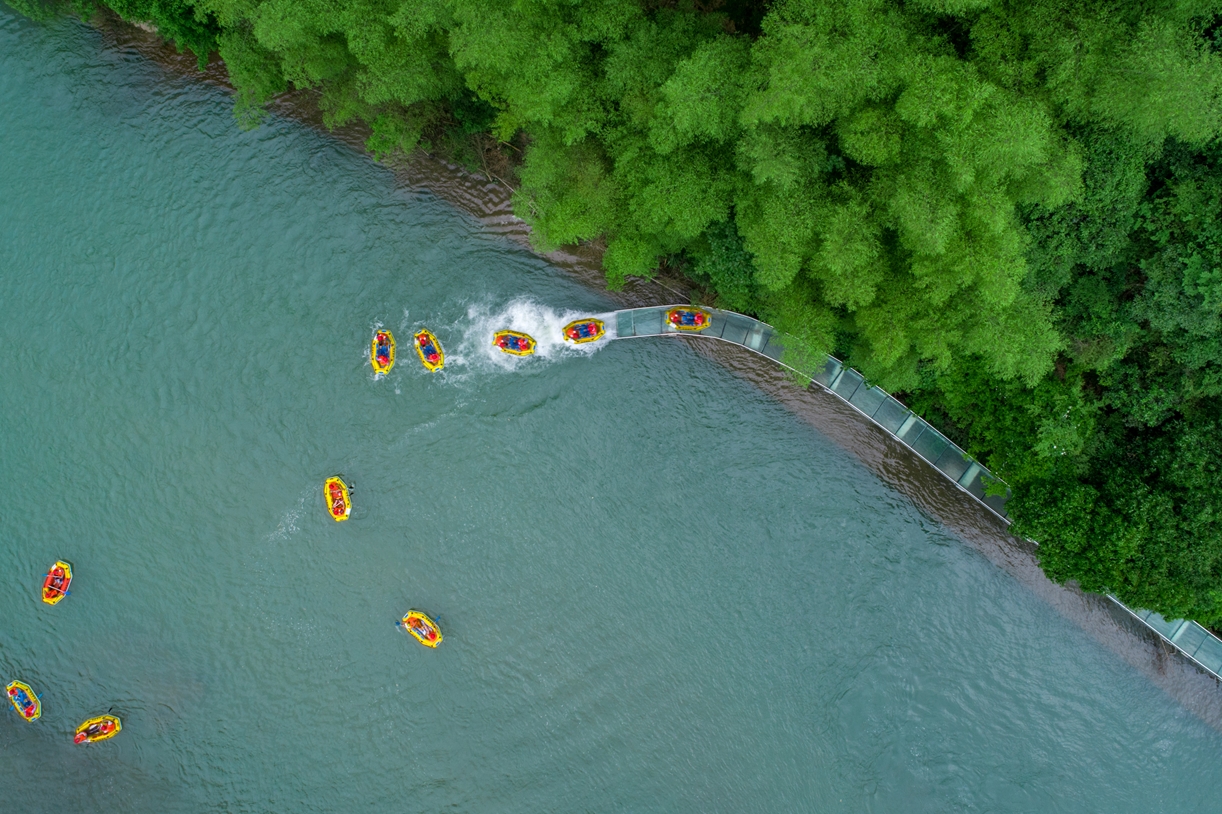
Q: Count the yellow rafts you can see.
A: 10